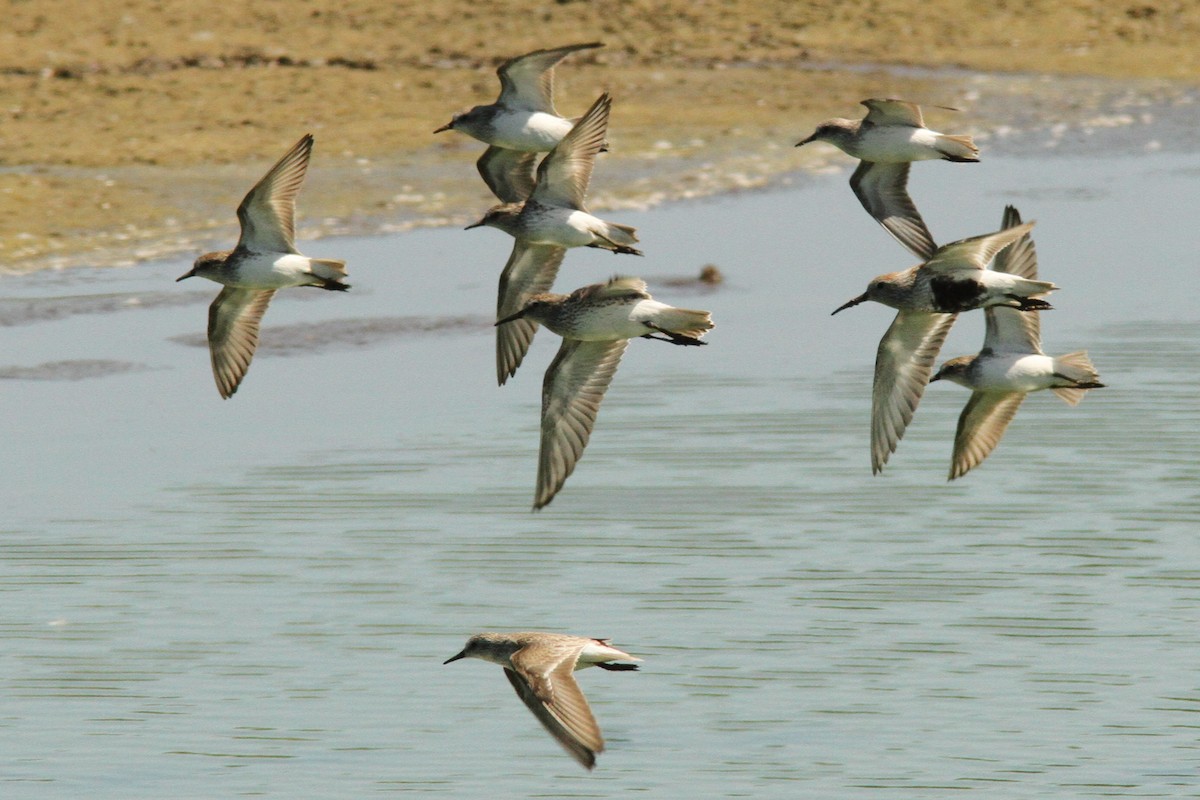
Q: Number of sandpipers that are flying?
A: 8